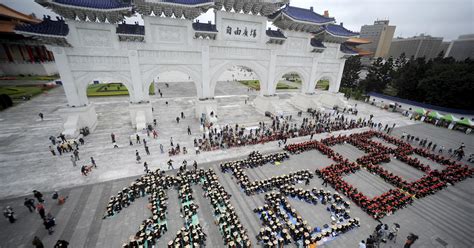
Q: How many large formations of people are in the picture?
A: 3